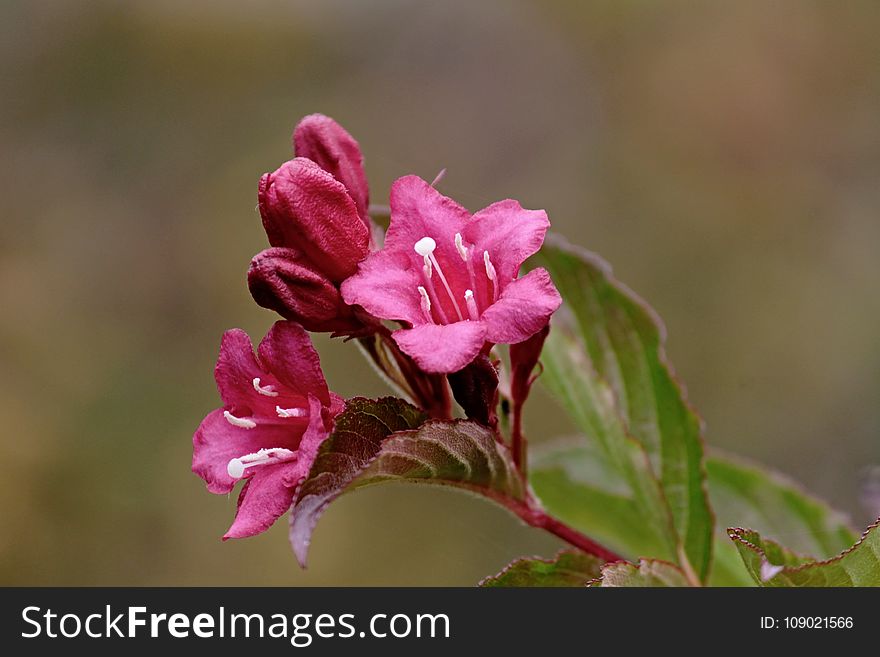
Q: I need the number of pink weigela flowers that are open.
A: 2